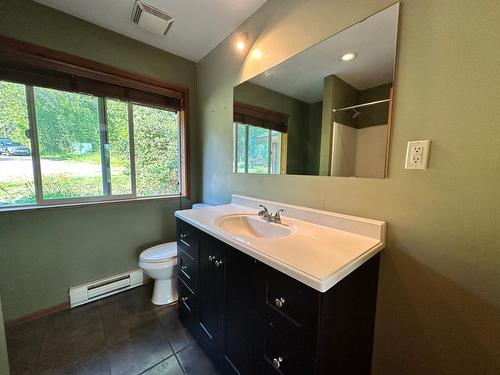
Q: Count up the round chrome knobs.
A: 7